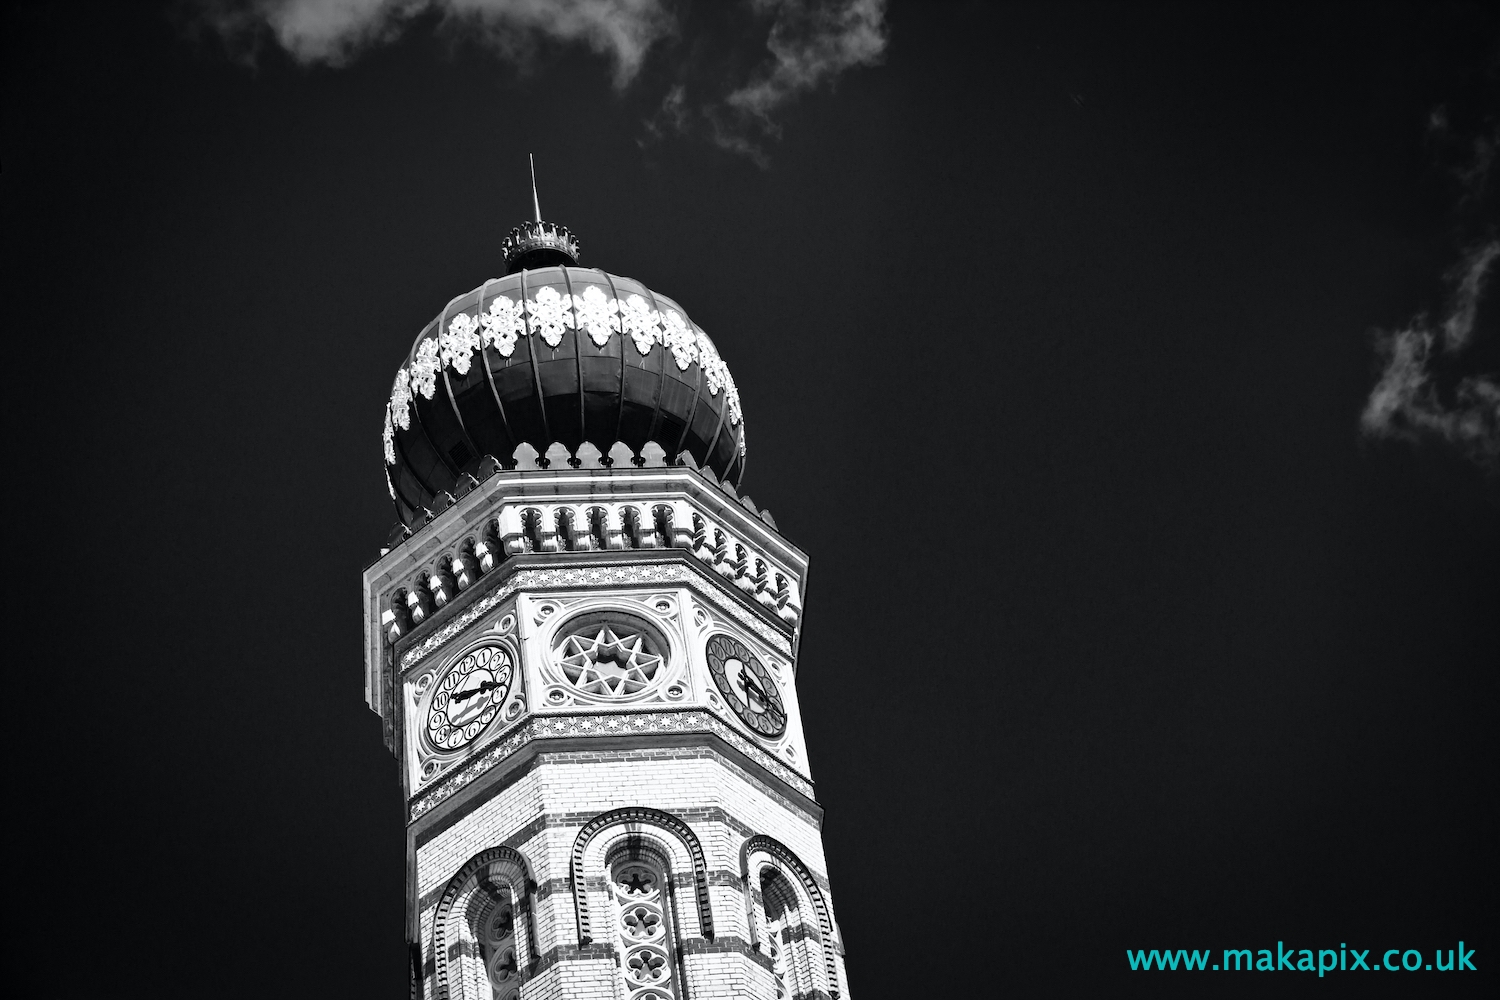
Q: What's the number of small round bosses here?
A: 12